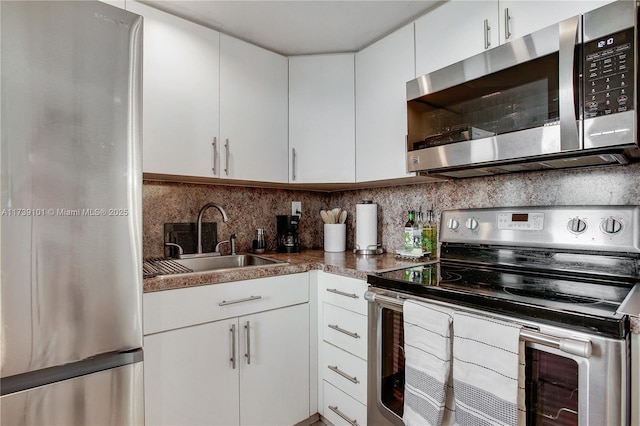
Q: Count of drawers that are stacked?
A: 4